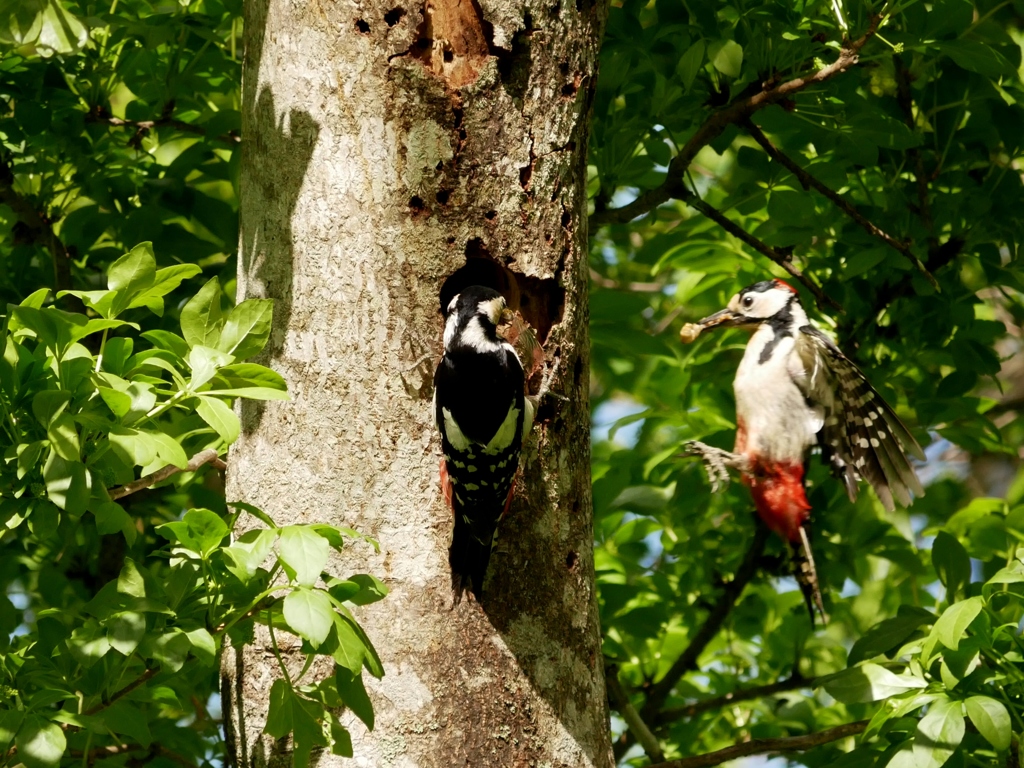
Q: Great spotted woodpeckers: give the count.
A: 2